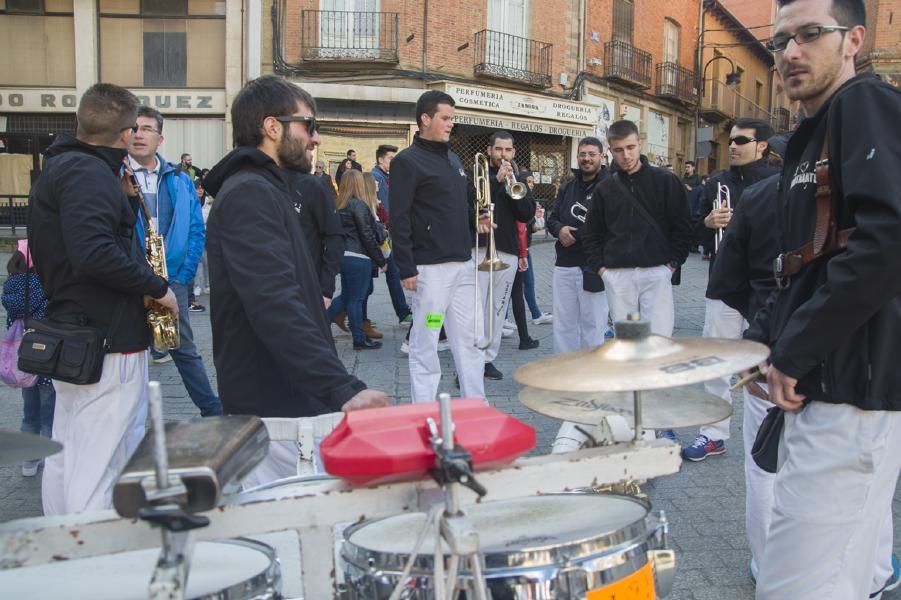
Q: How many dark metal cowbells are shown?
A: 1